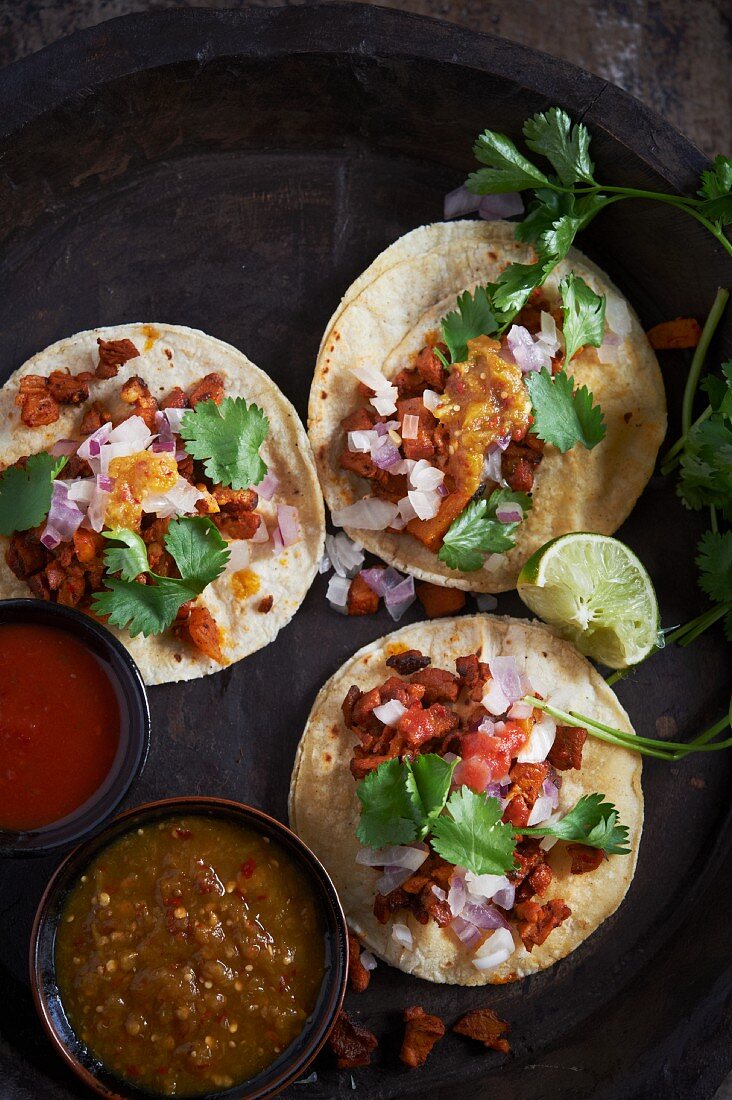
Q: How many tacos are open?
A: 3